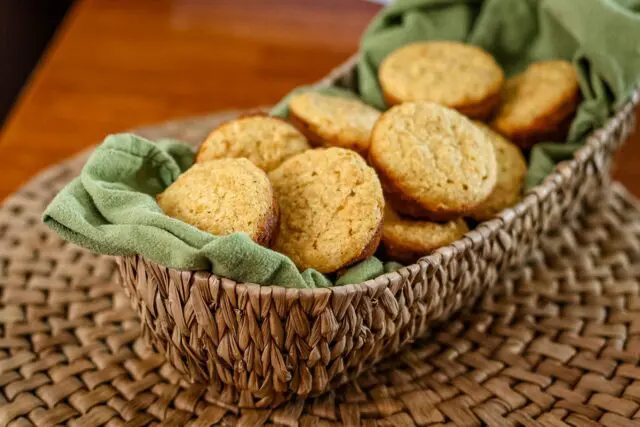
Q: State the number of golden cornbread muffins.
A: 9